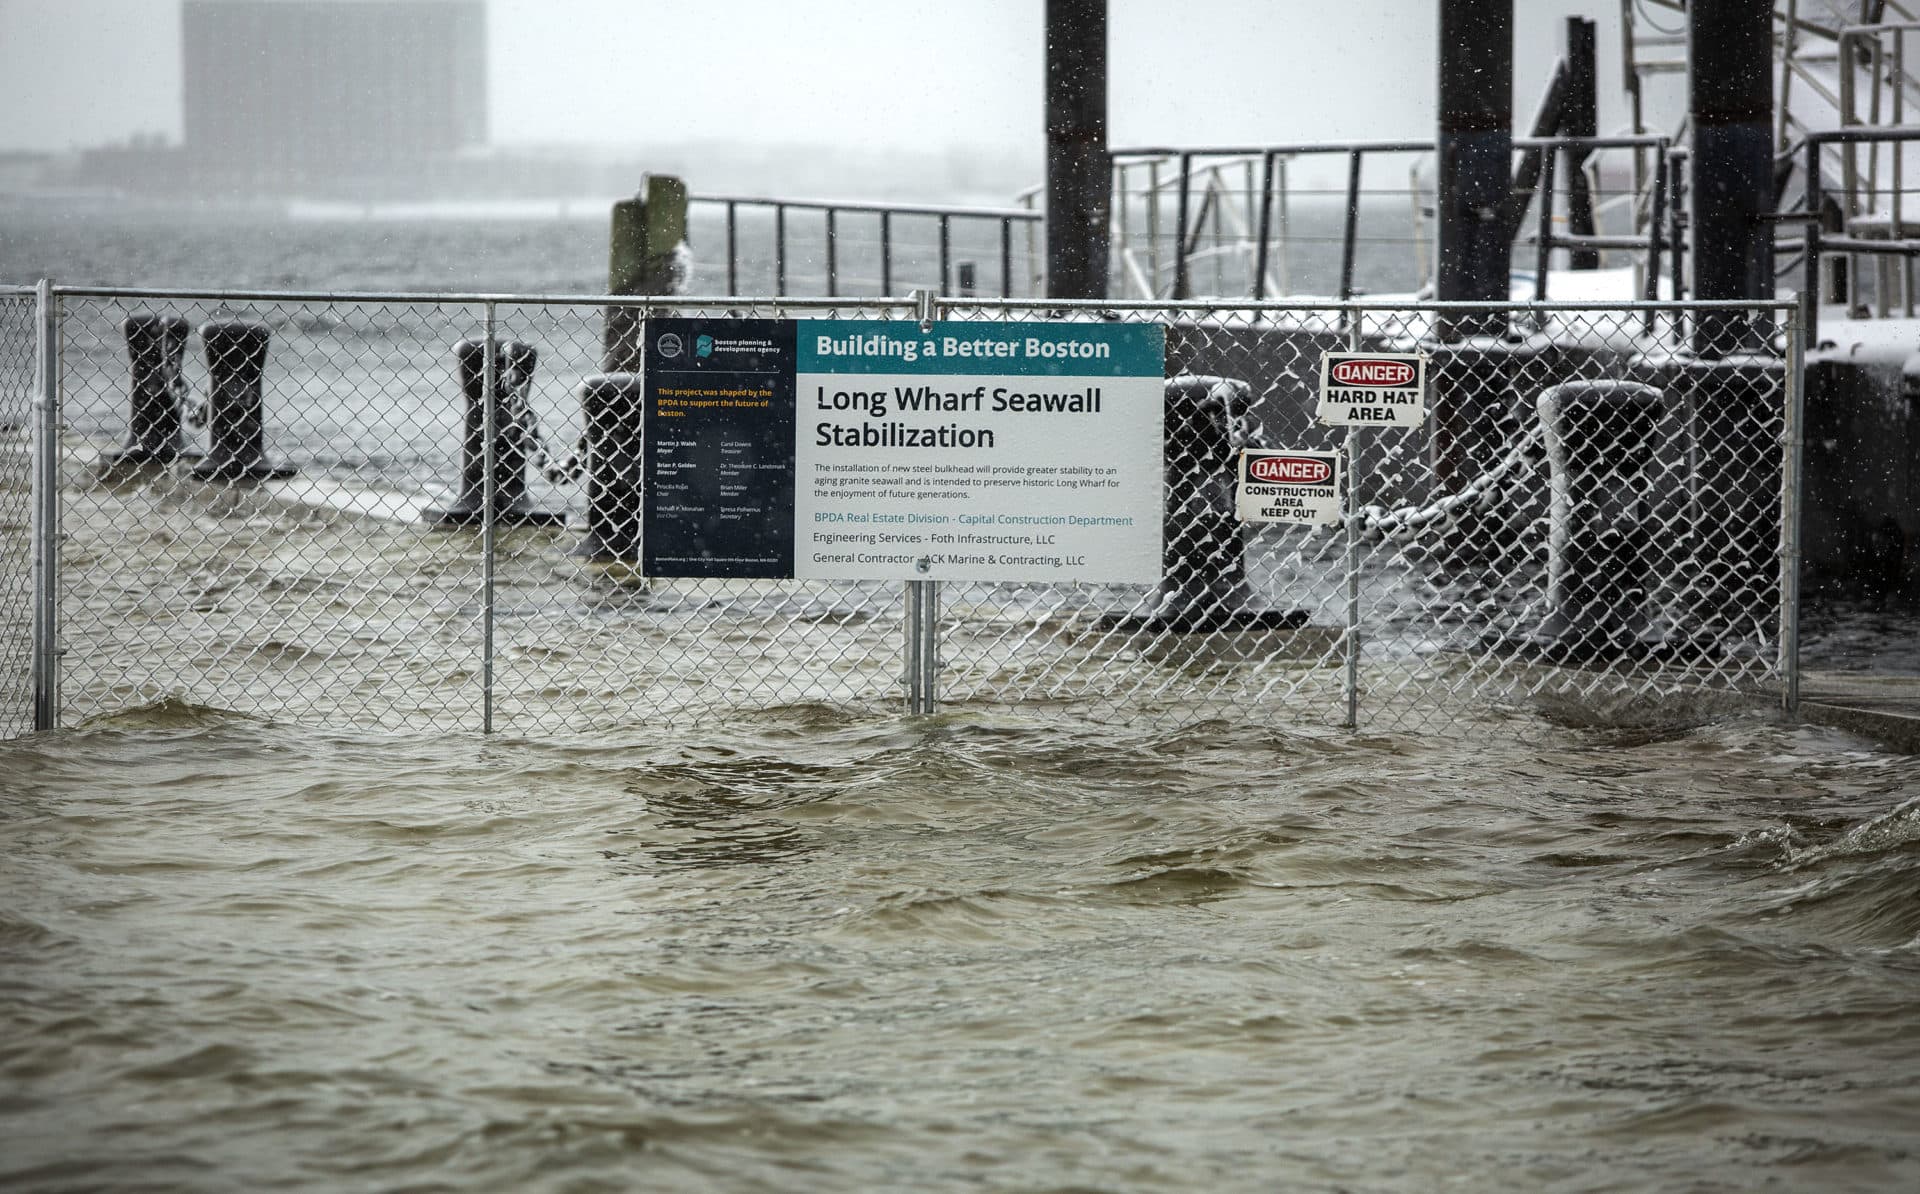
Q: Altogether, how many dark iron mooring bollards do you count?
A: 6